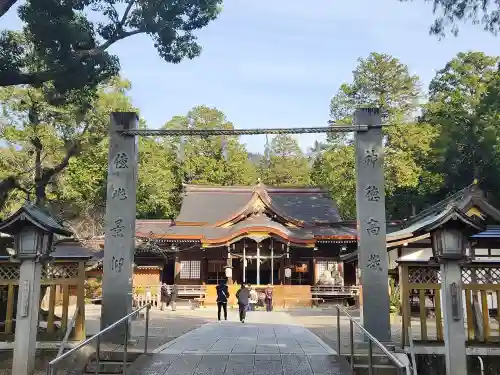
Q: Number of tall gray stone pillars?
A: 2